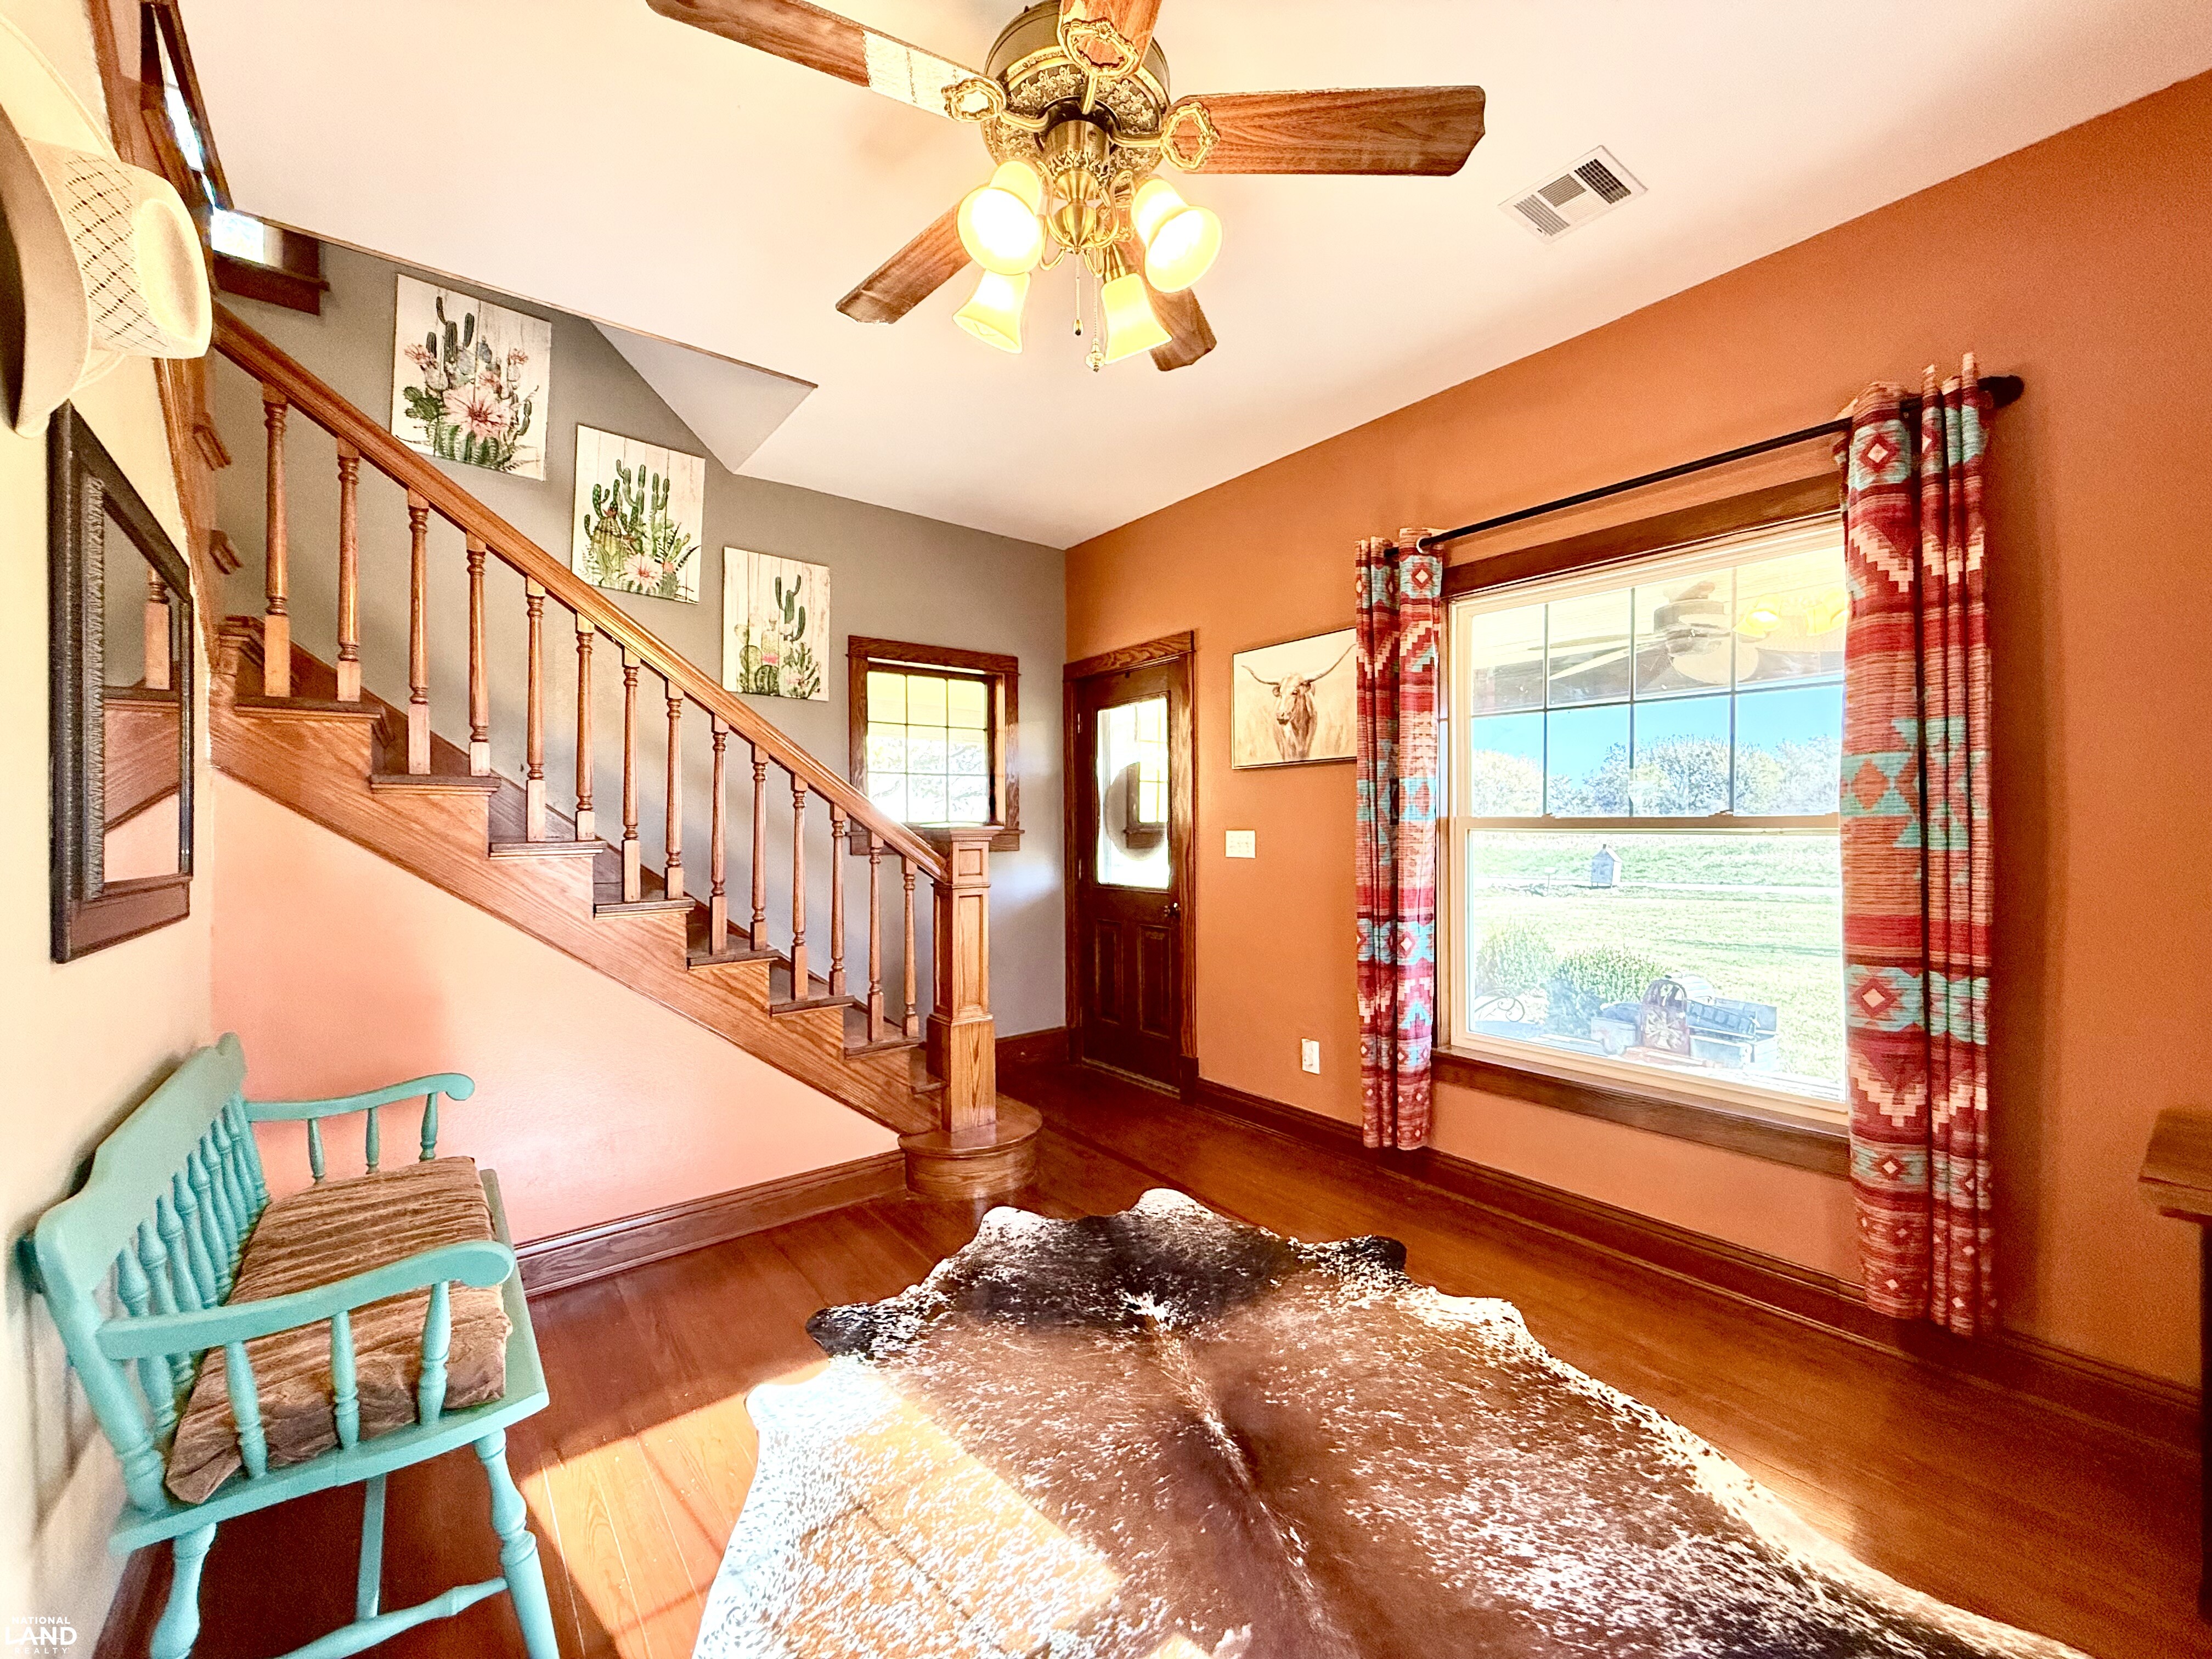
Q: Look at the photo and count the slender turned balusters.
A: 14